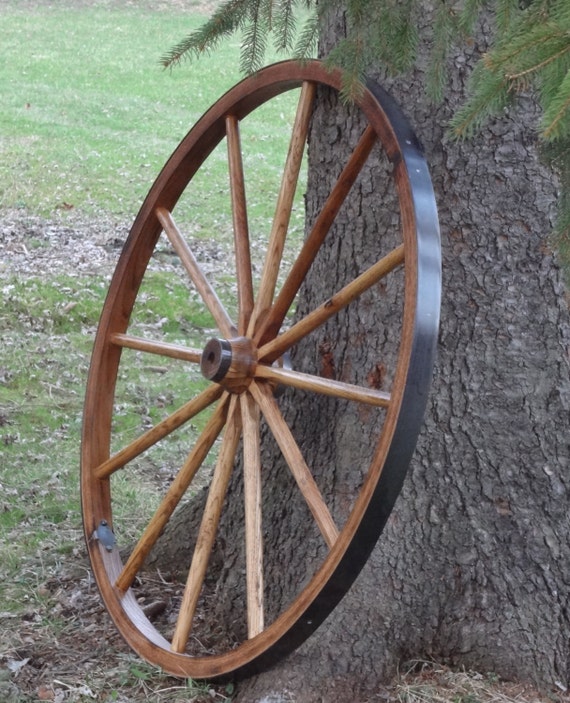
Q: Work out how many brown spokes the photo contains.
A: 12